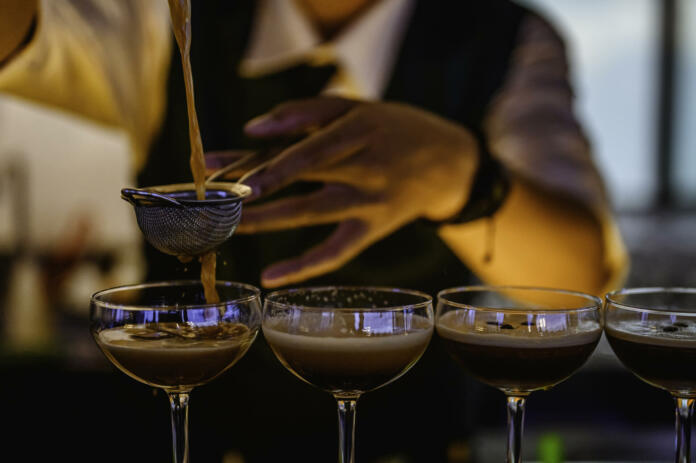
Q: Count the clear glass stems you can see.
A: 4